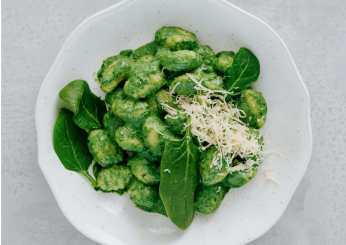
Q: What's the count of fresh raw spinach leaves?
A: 4